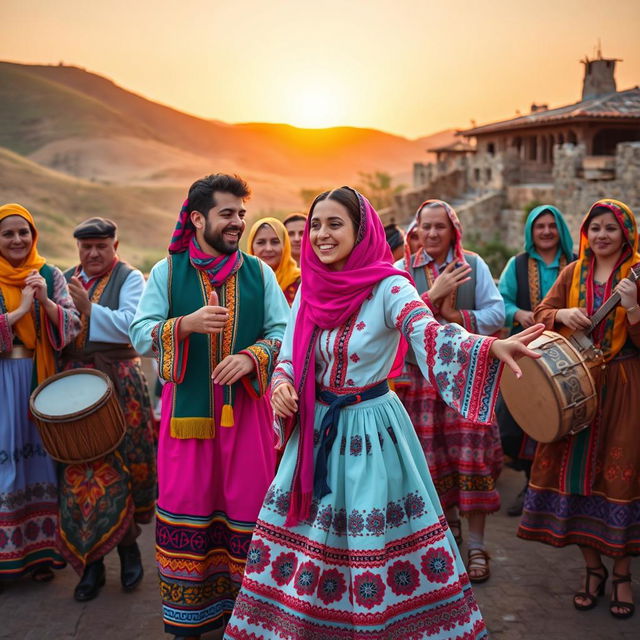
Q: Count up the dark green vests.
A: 2